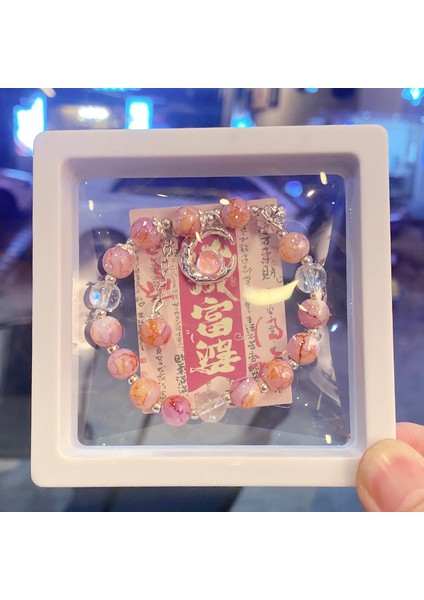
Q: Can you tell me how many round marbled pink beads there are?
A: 14